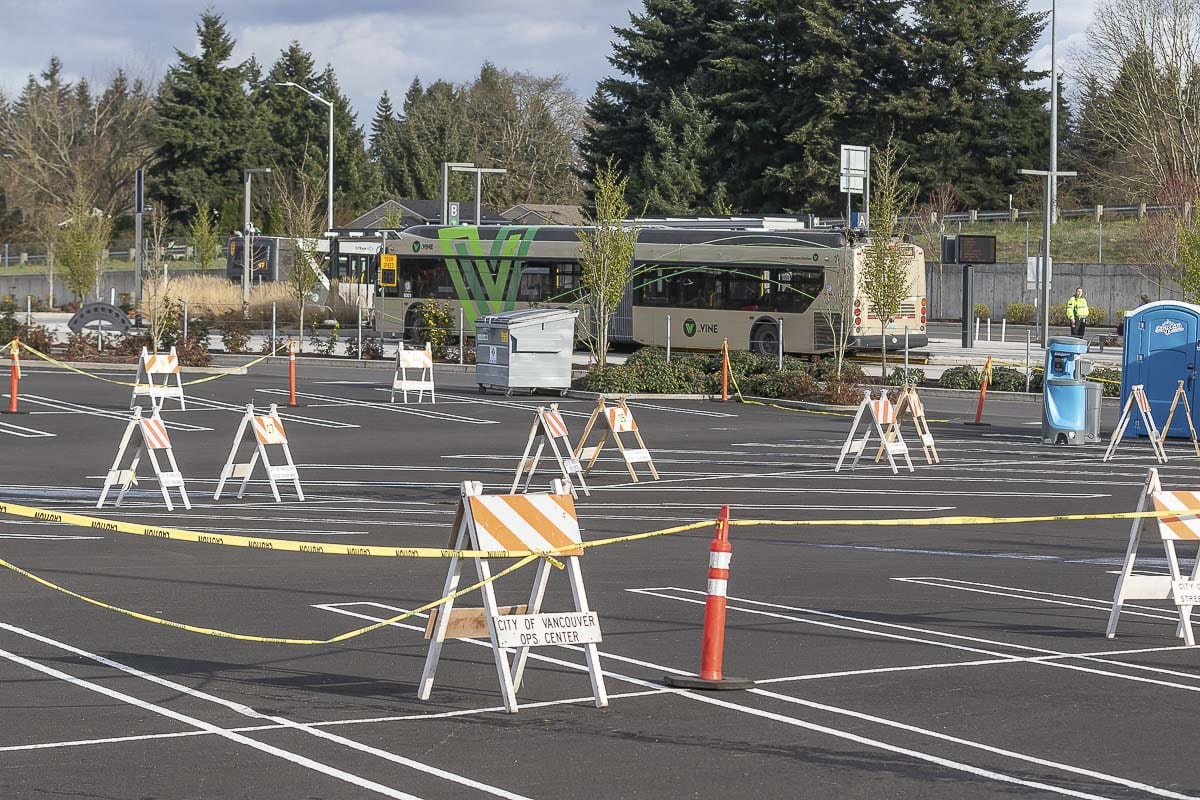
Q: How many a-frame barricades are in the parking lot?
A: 12